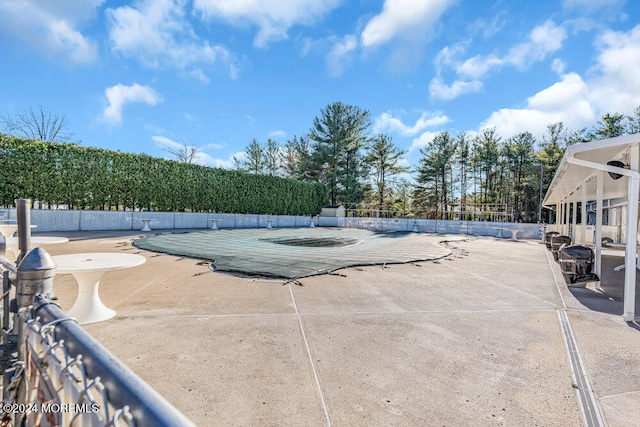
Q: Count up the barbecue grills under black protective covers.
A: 3